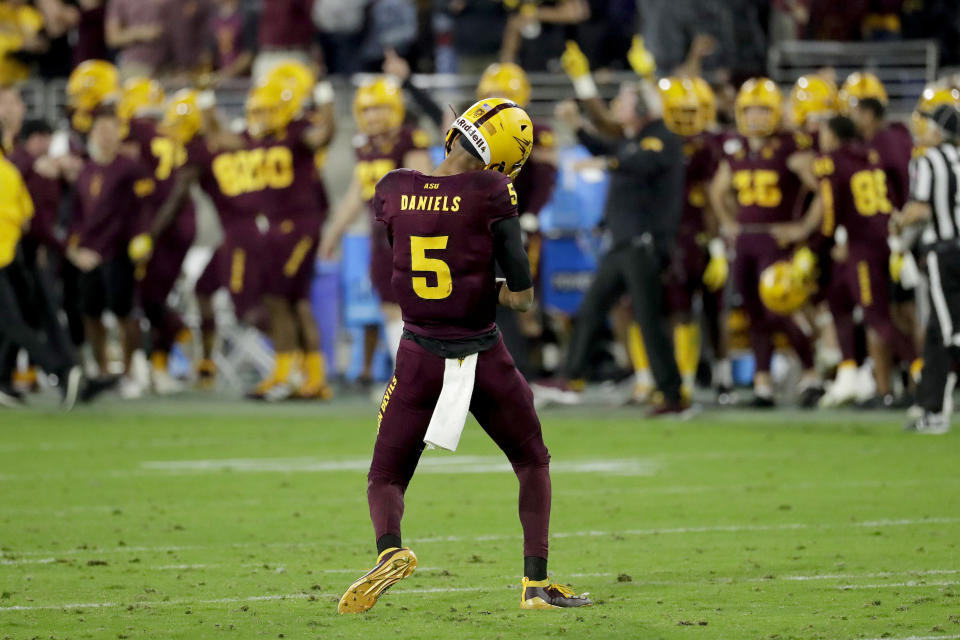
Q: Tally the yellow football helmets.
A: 15